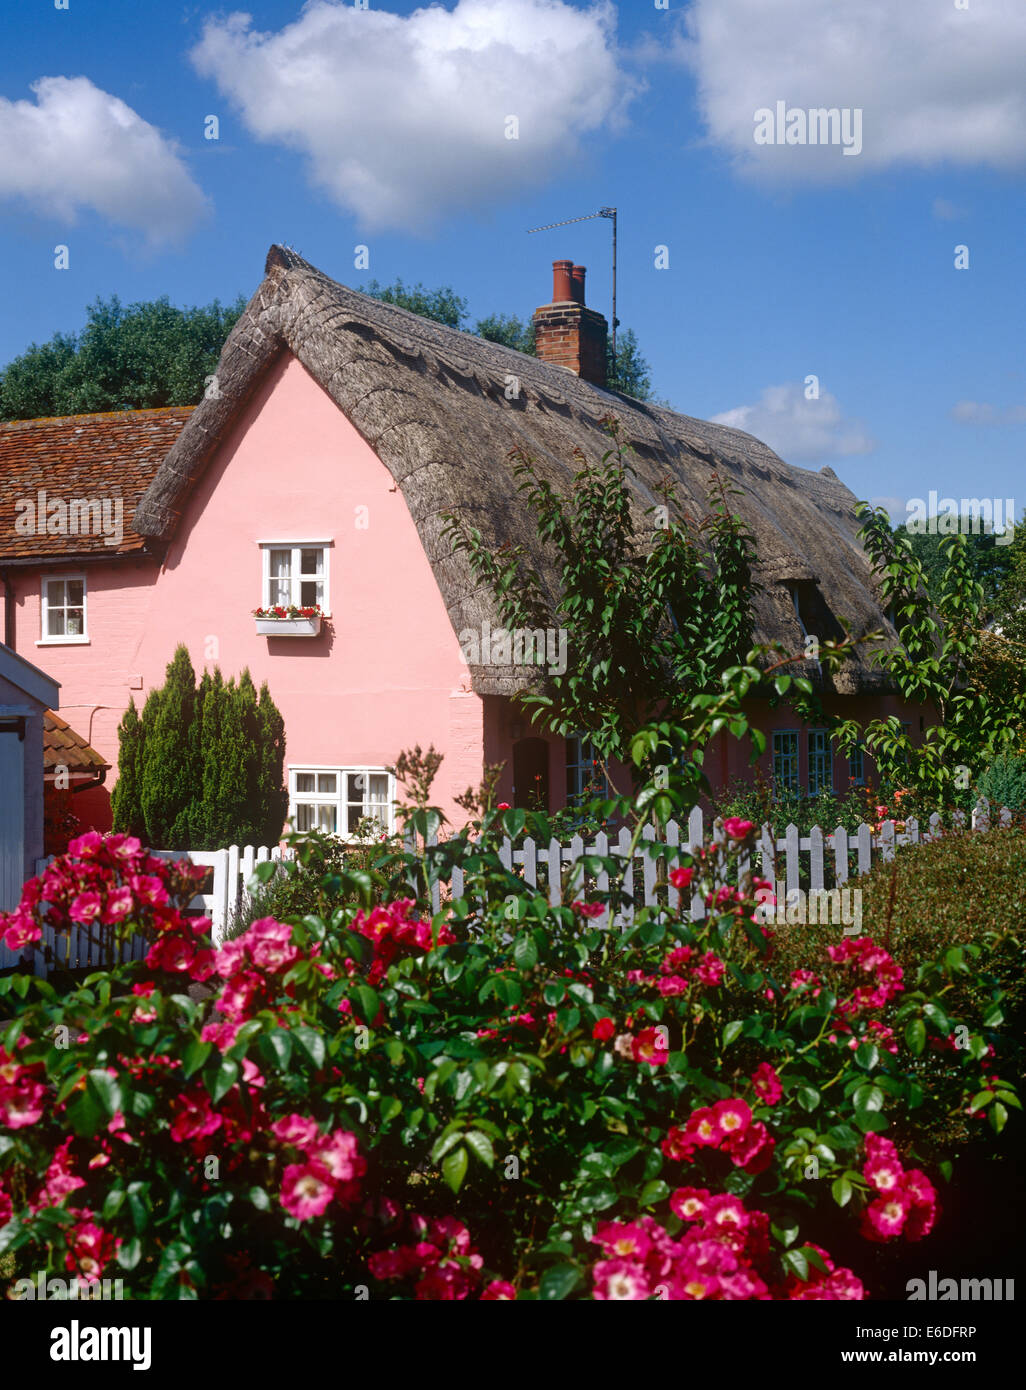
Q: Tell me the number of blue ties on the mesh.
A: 0